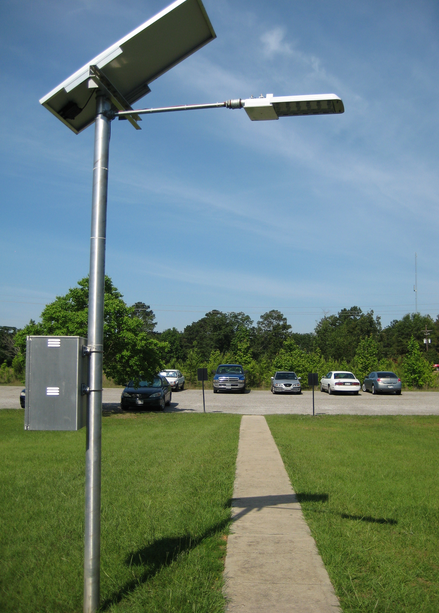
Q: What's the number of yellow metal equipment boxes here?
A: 0